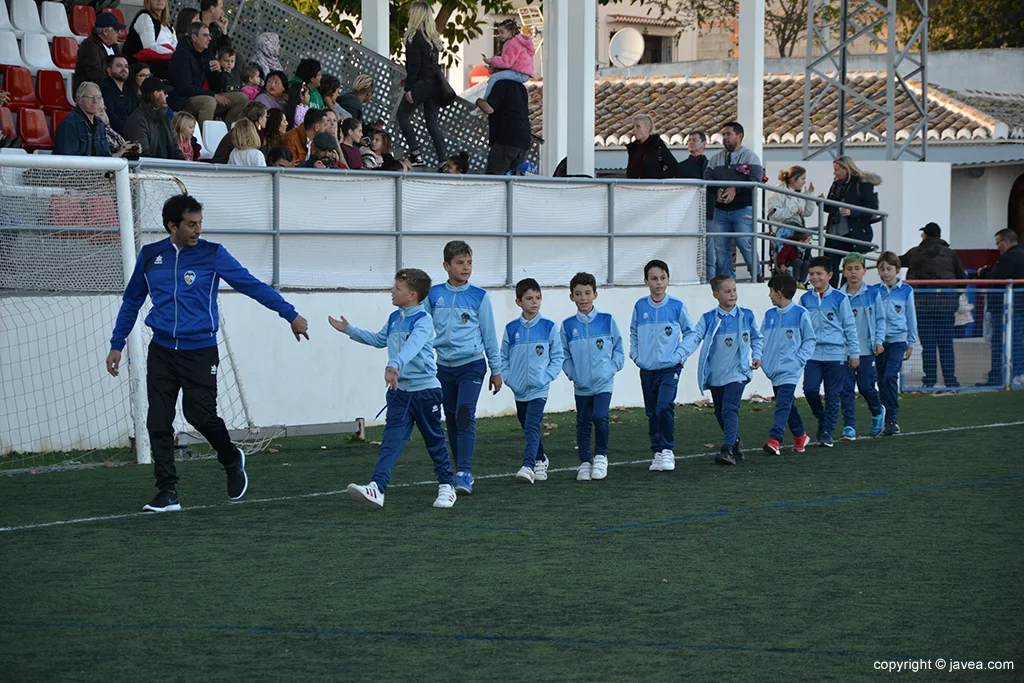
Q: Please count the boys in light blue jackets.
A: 10